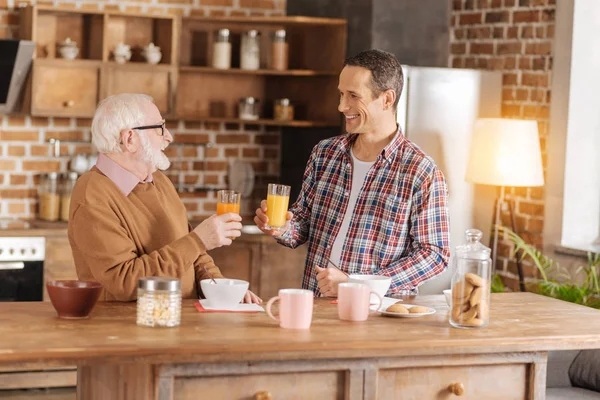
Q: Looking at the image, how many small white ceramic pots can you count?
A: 3